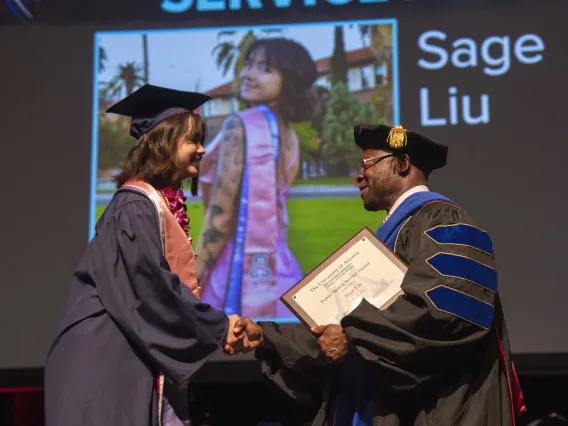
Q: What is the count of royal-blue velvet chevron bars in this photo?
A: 3